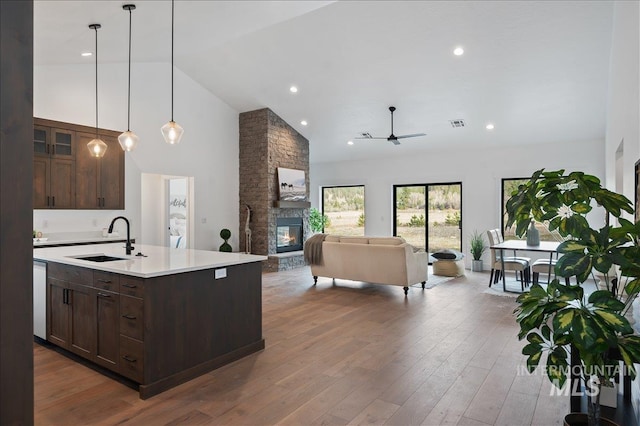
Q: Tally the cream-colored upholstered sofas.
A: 1